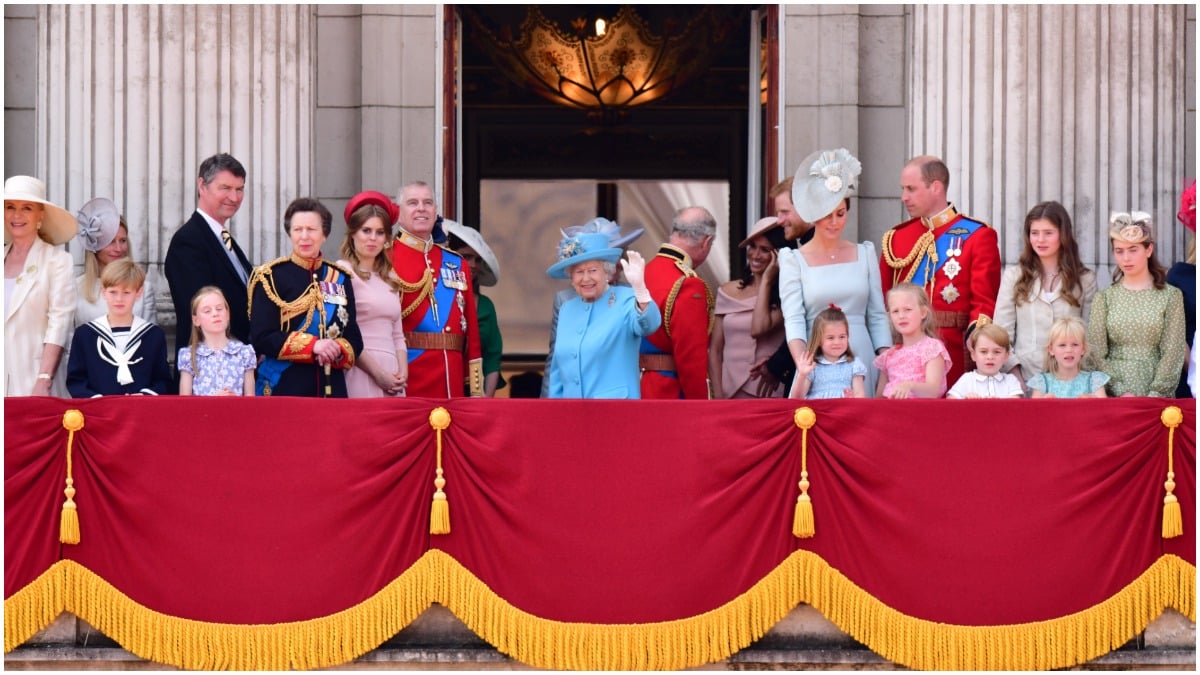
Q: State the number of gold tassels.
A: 4